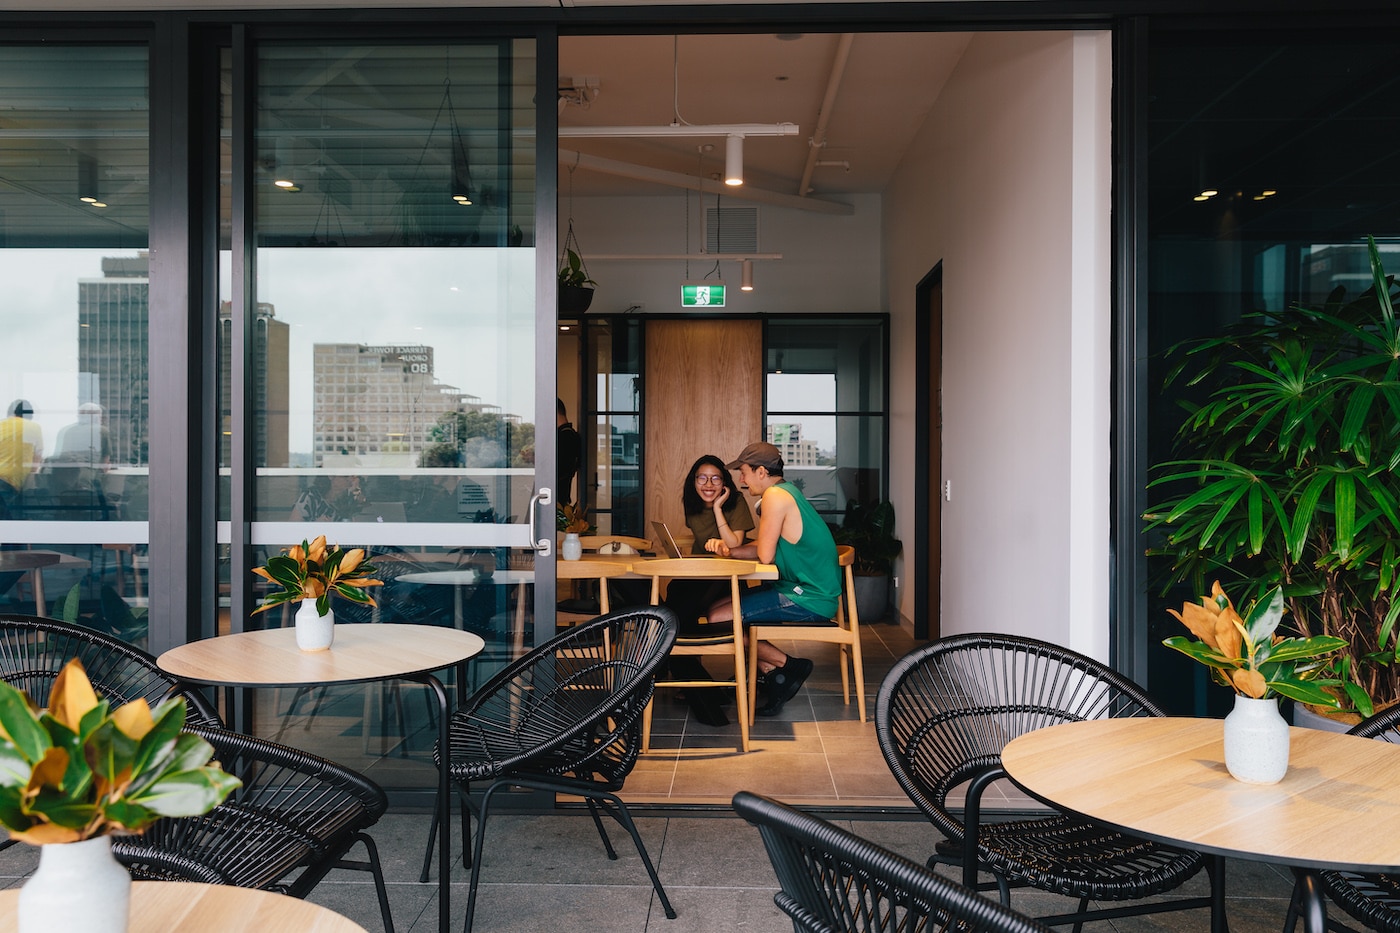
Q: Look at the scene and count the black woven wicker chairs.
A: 6